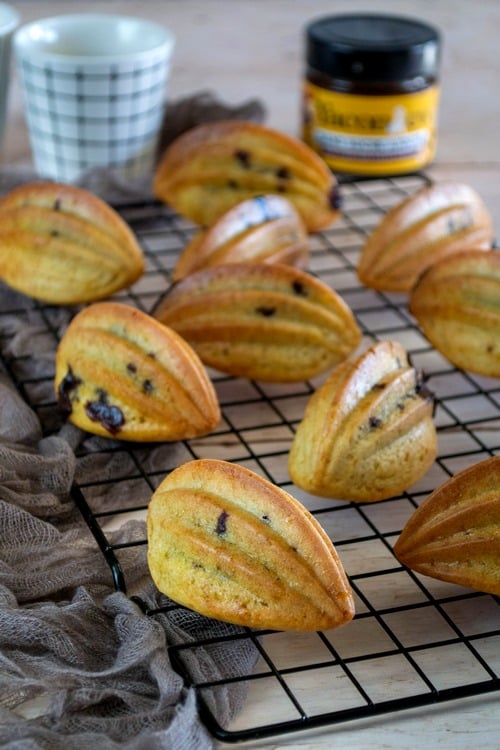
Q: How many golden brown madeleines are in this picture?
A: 10